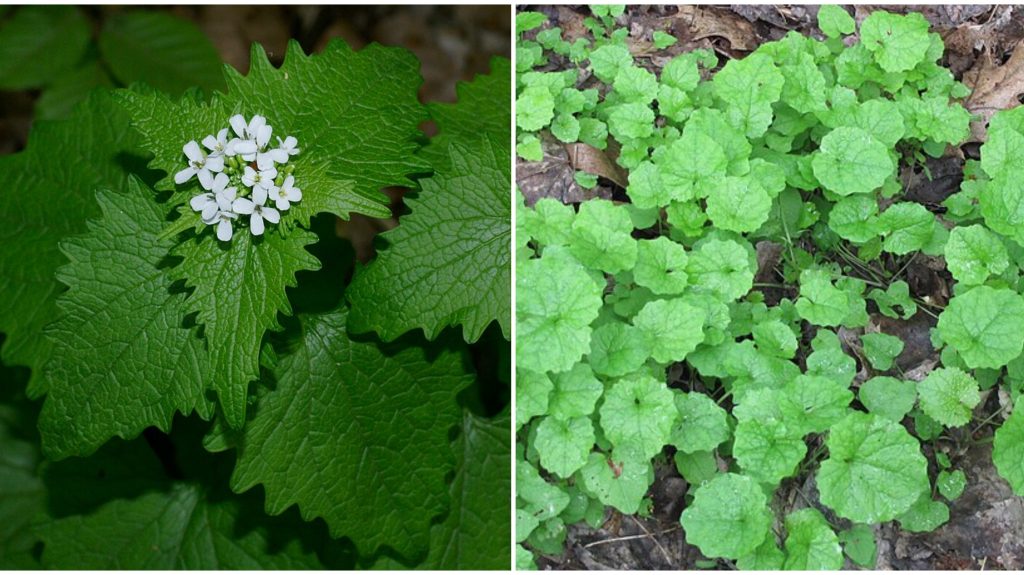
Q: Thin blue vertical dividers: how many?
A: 0